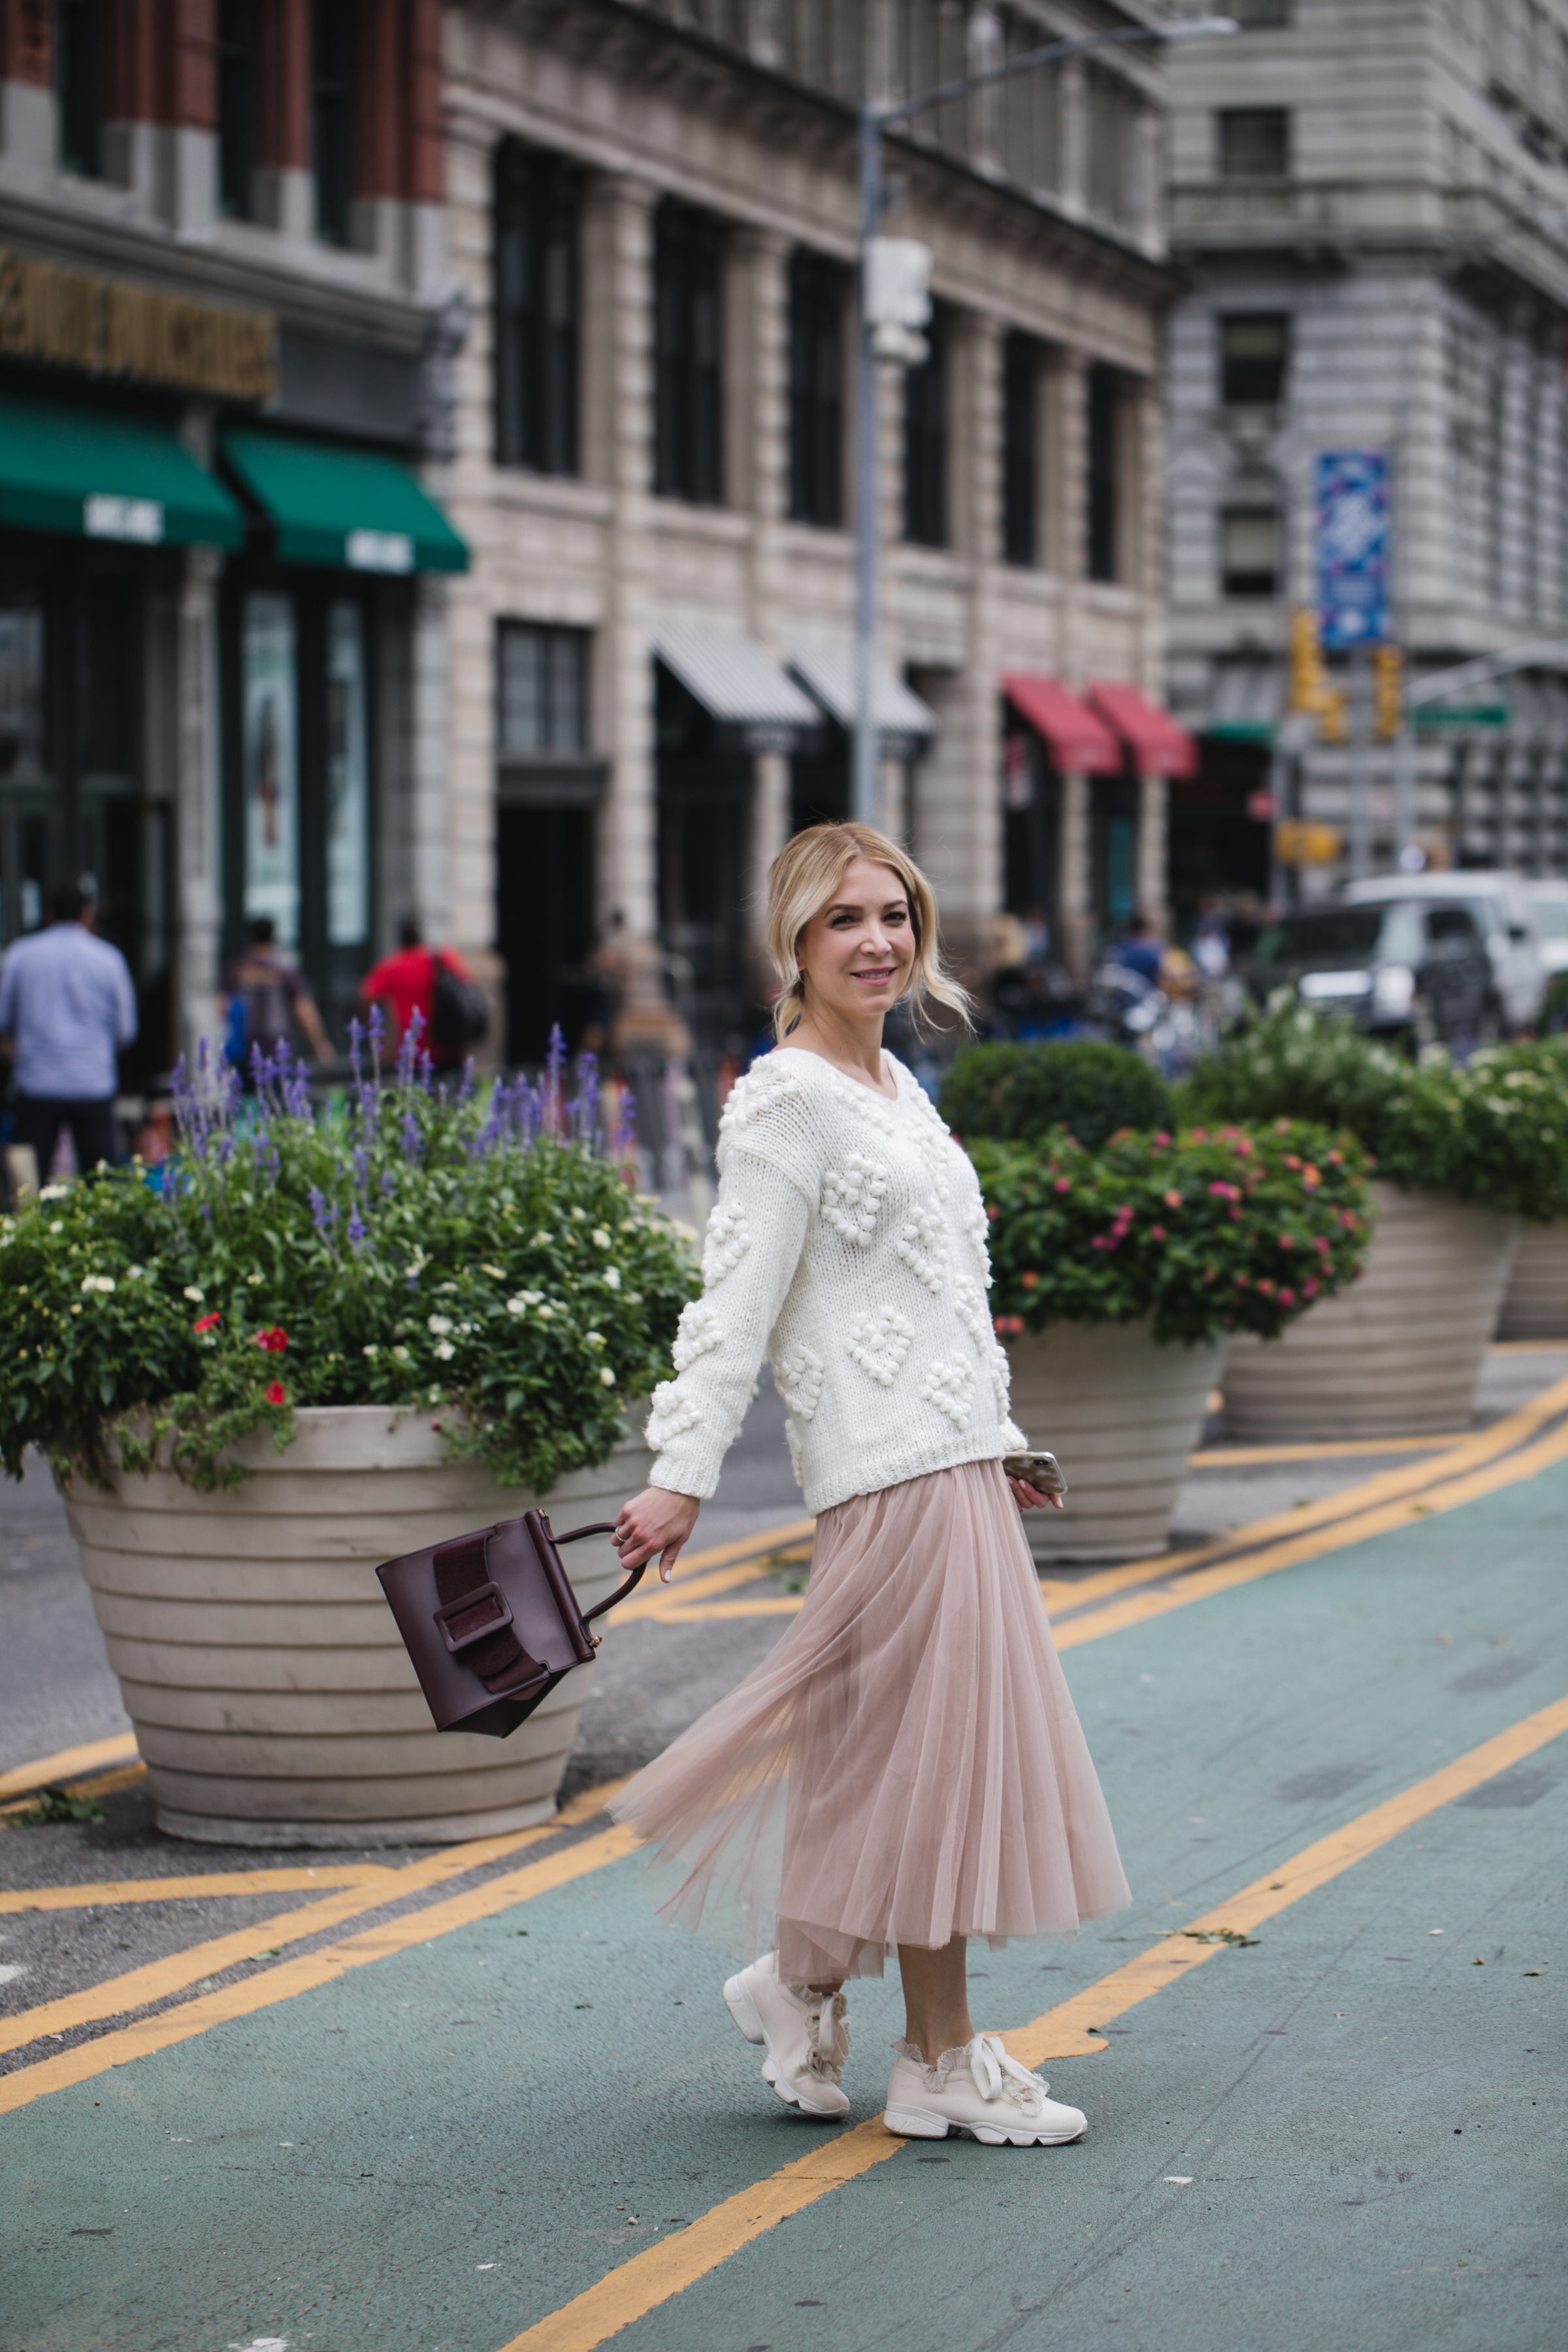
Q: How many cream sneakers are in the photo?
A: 2